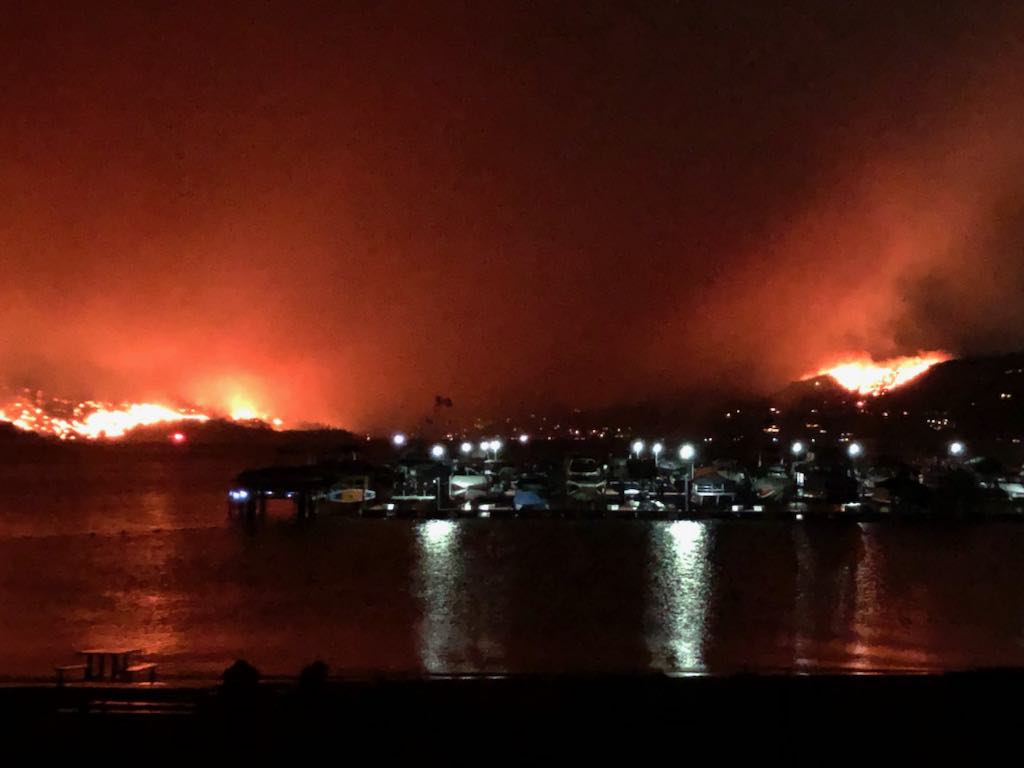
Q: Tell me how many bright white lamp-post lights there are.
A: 12